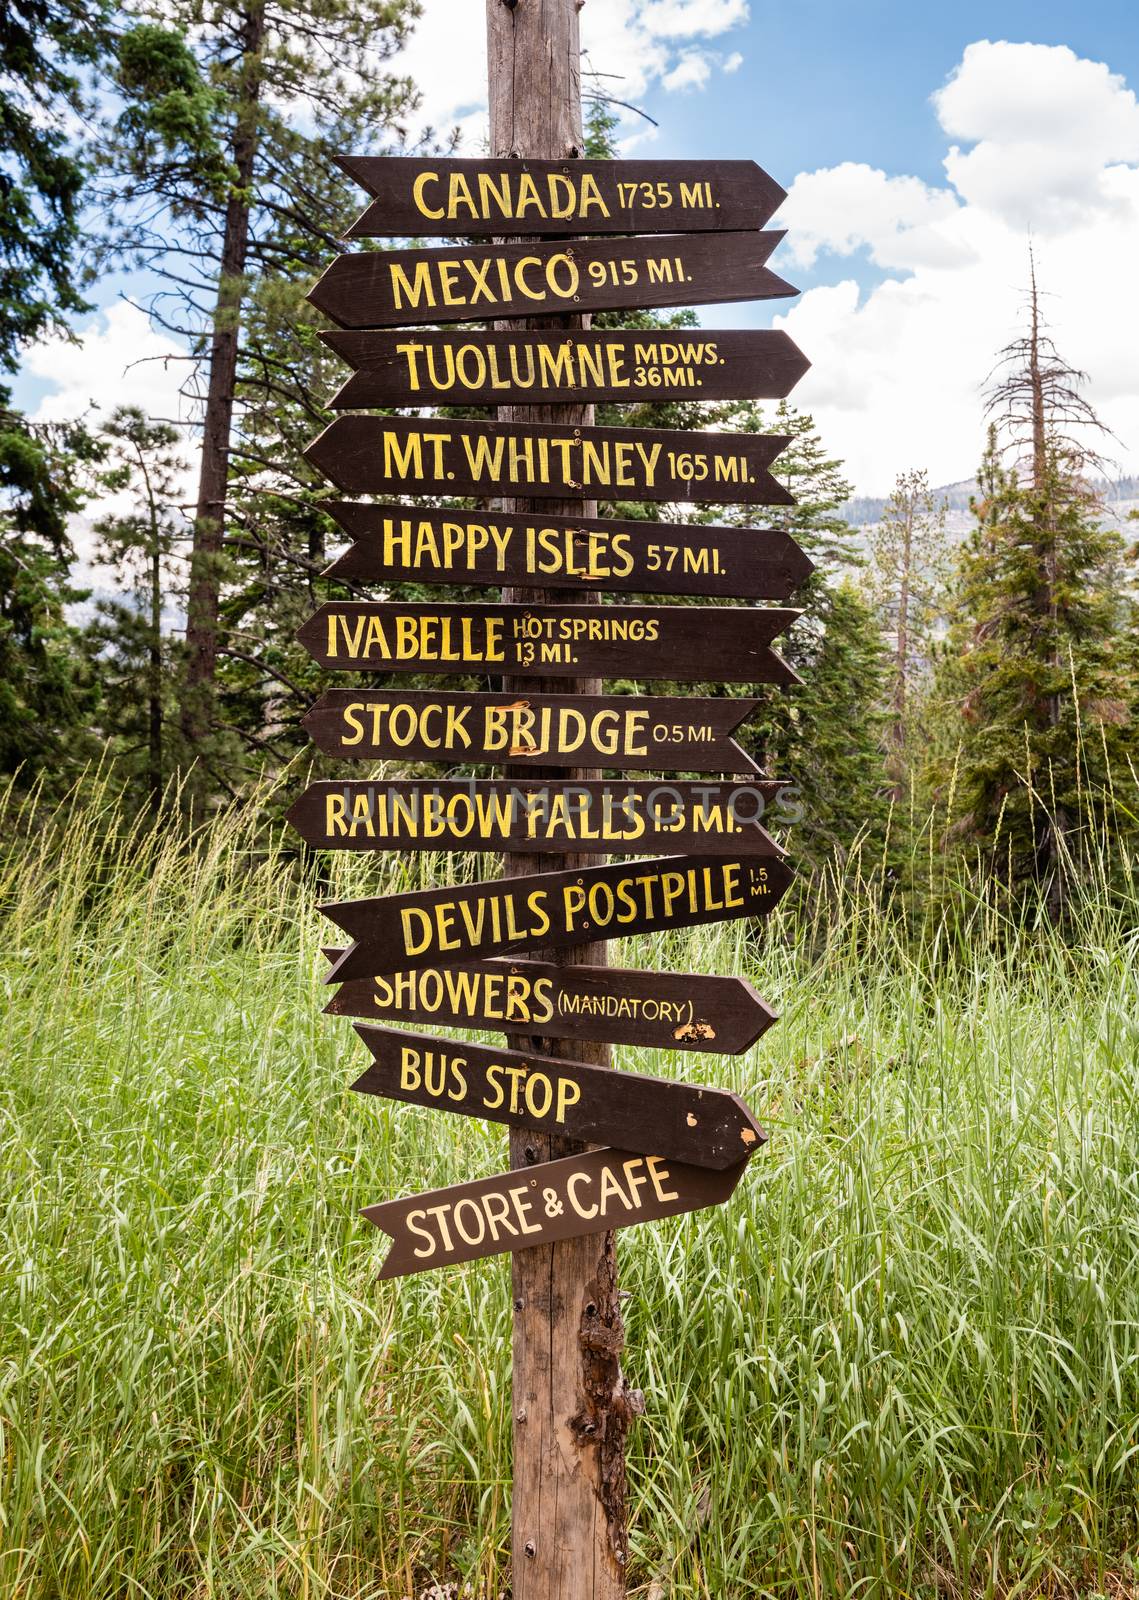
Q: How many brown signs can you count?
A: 12